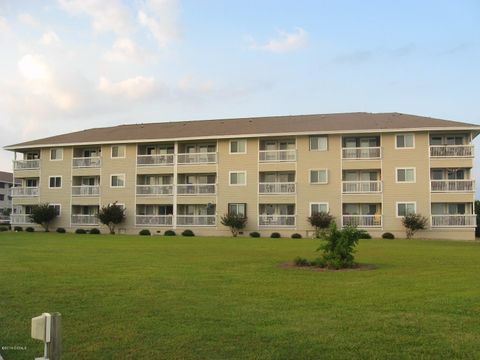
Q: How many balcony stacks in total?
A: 7